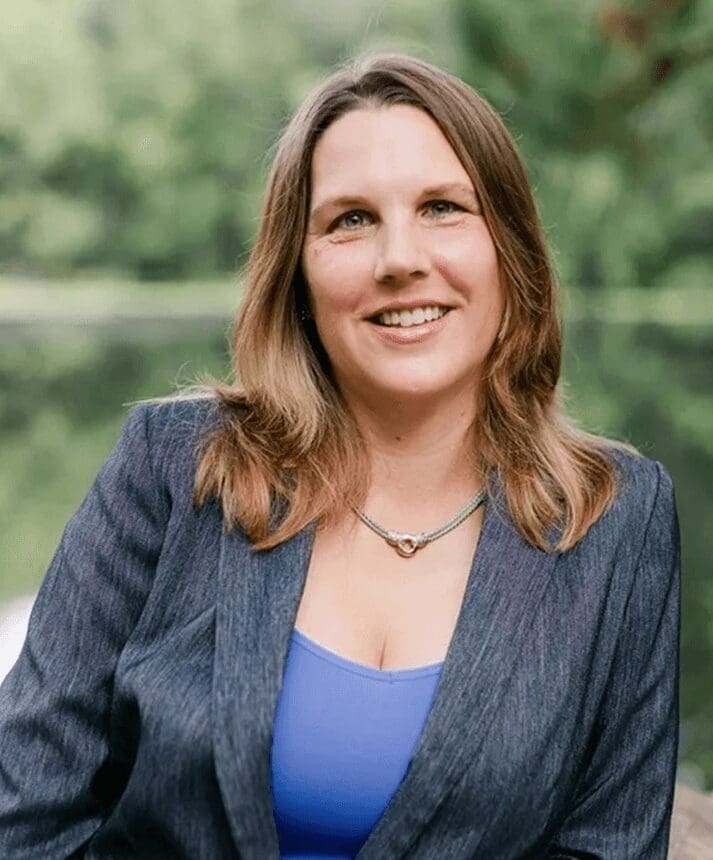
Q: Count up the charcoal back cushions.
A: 0